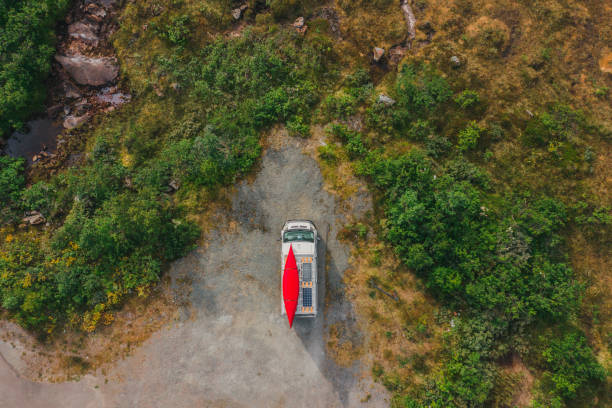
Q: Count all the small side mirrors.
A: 2